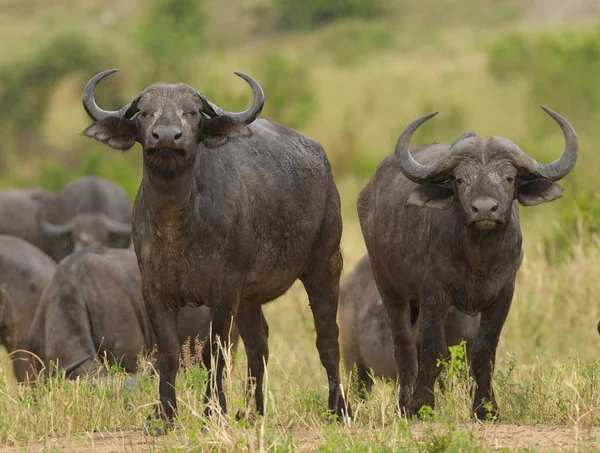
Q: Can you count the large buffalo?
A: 2